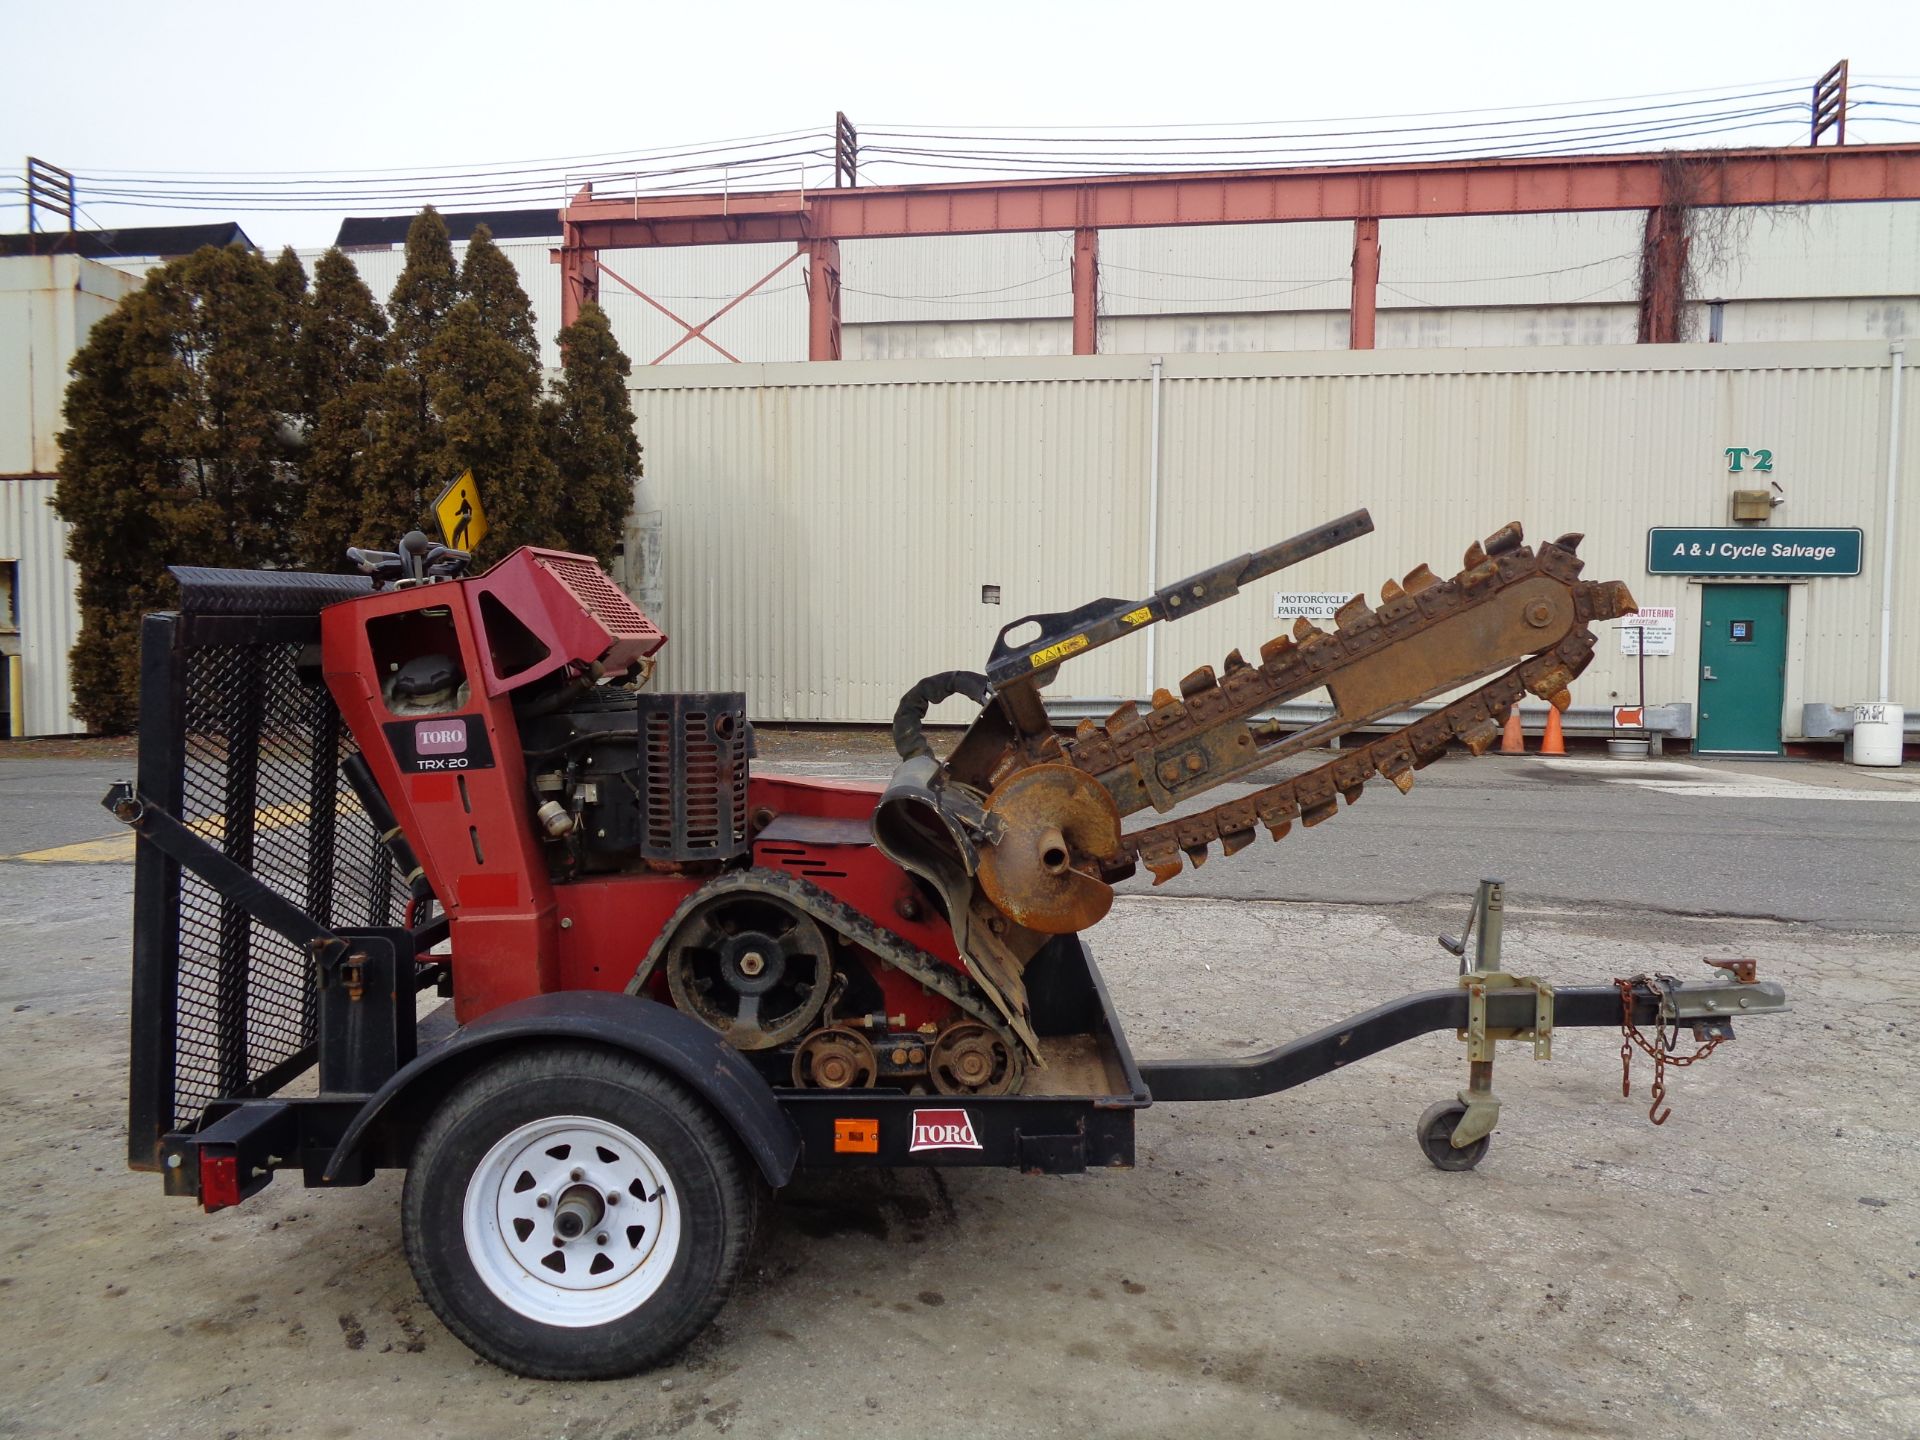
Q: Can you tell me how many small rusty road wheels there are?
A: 2